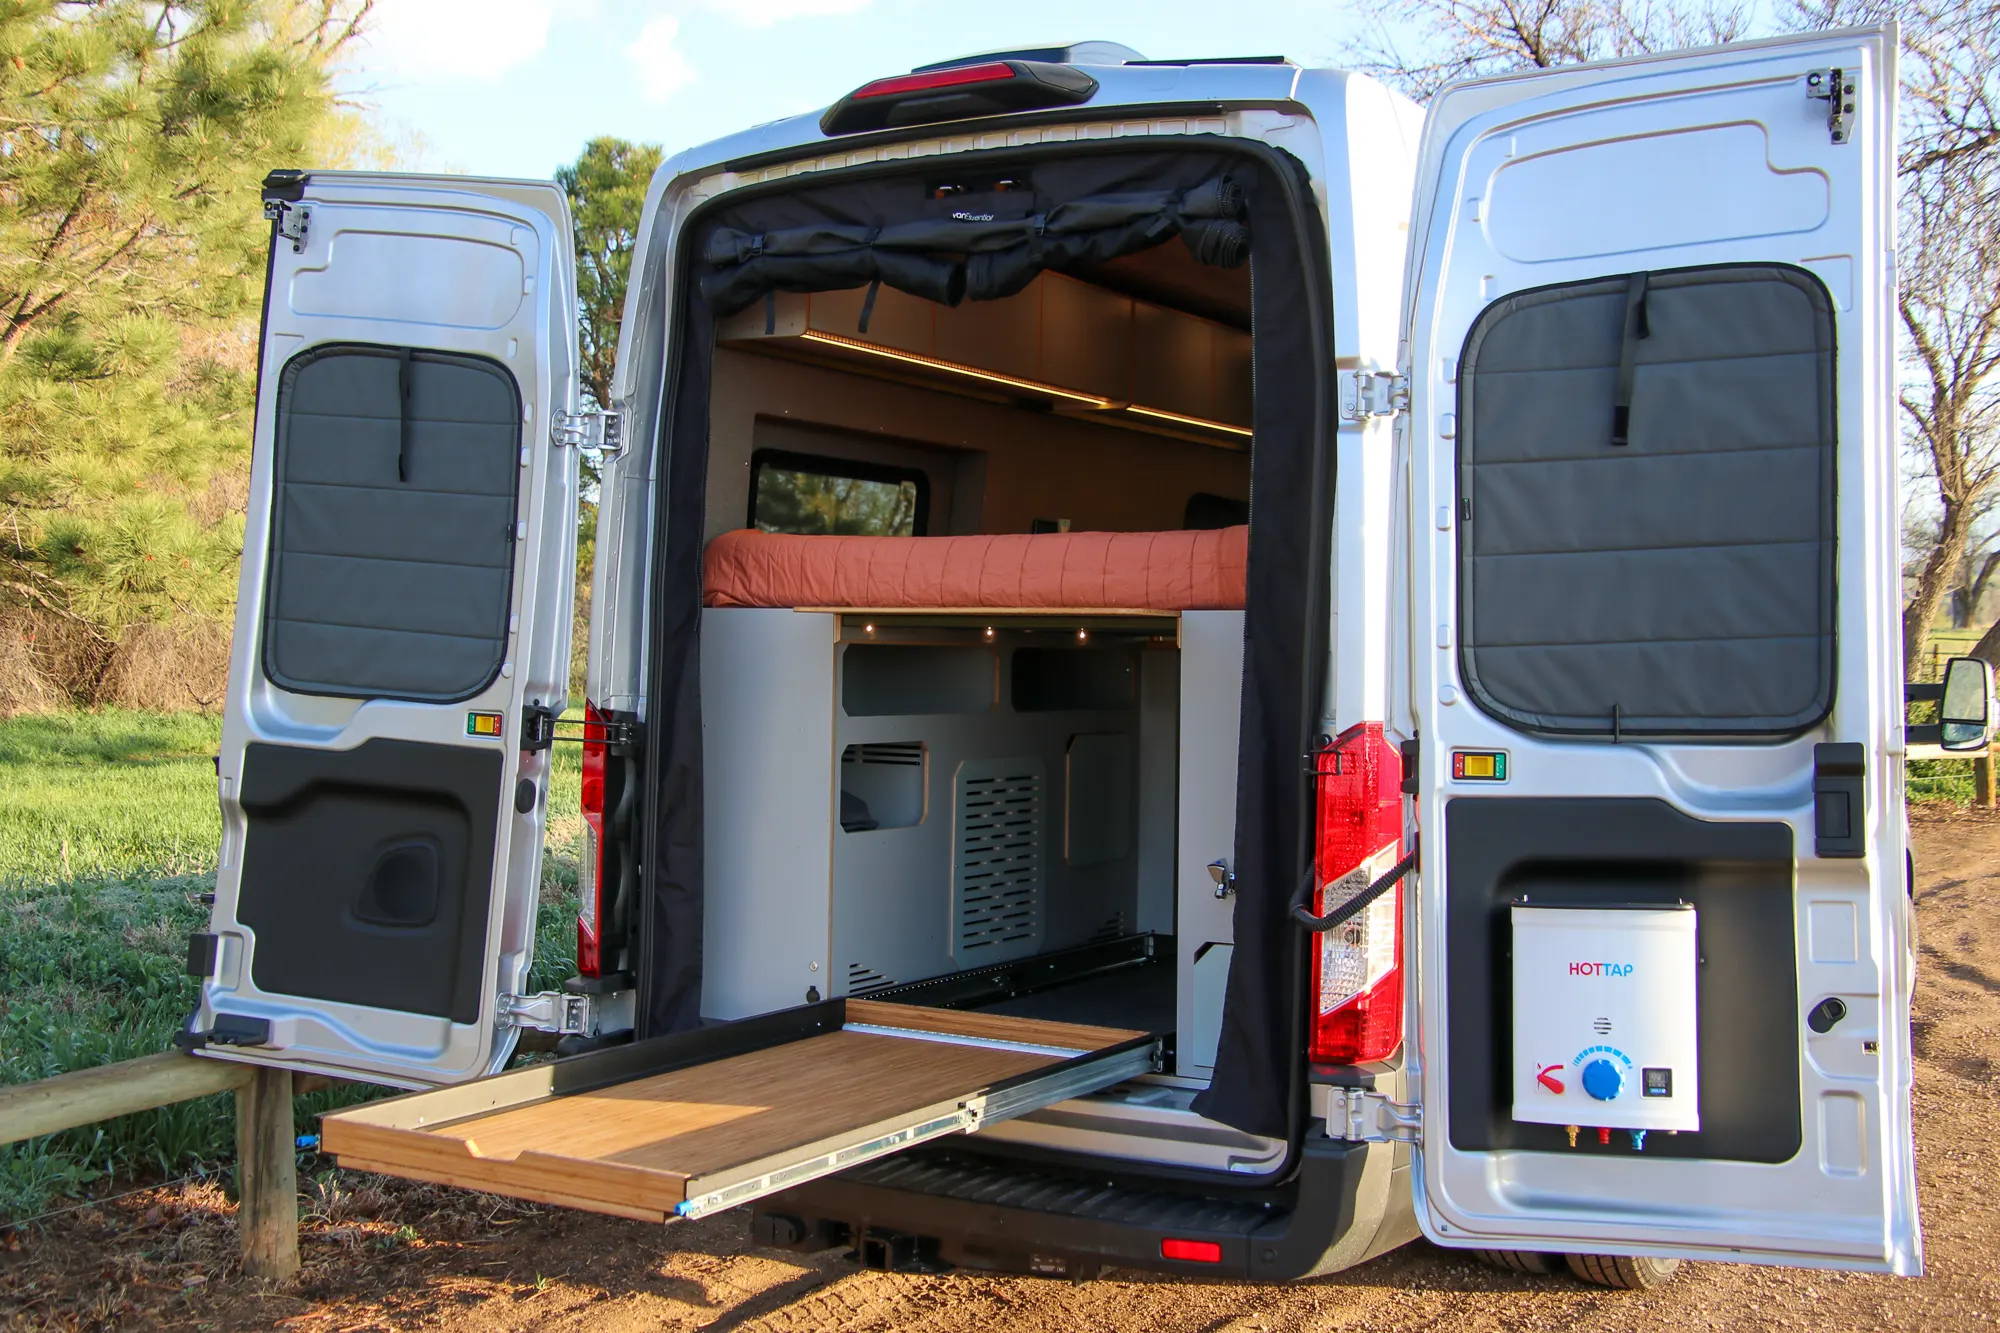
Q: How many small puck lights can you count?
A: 3